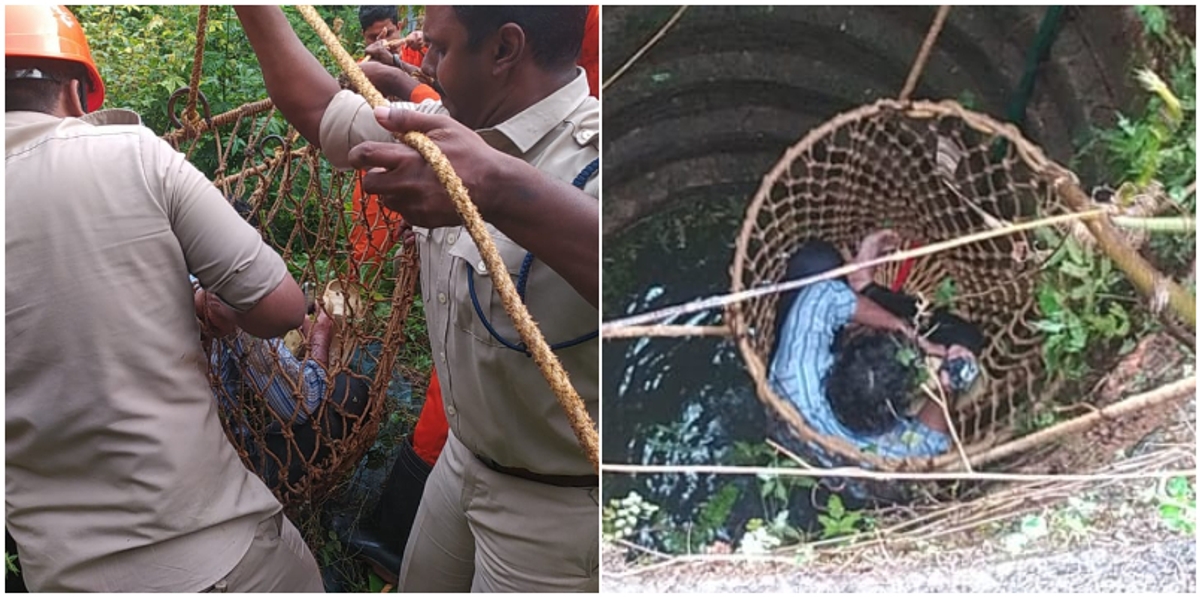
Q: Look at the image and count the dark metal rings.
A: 2